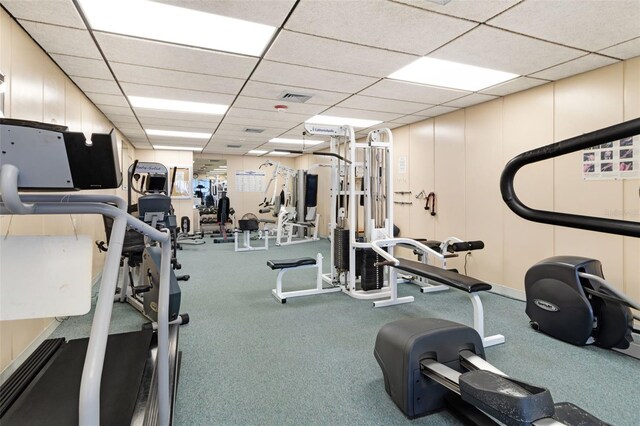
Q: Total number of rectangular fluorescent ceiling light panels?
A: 8